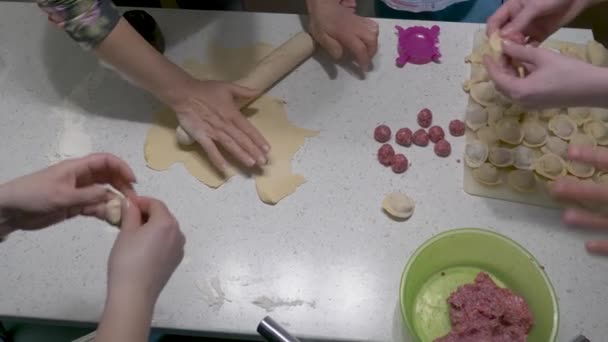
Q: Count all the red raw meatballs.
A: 9